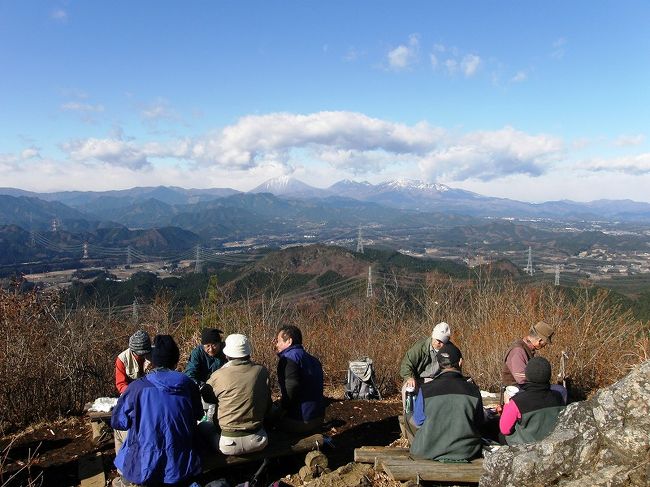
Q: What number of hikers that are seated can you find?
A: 9